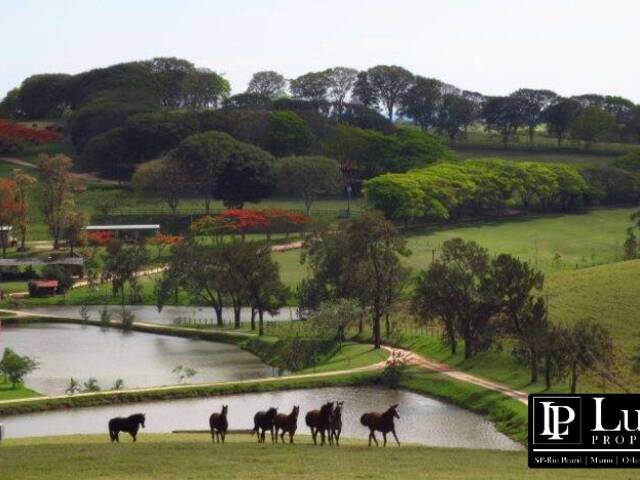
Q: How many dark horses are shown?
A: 7